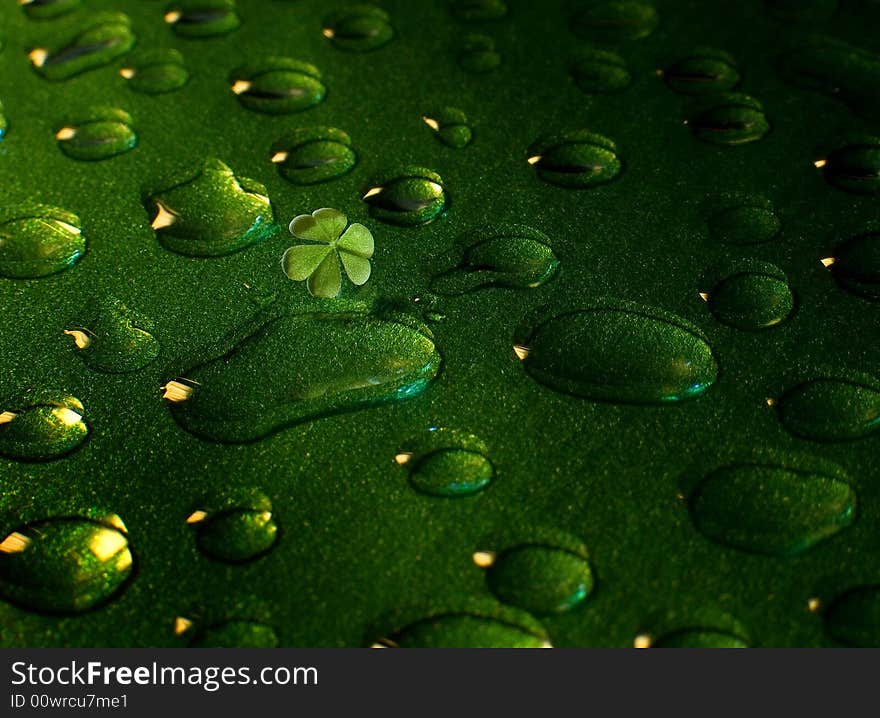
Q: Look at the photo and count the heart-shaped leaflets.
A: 3